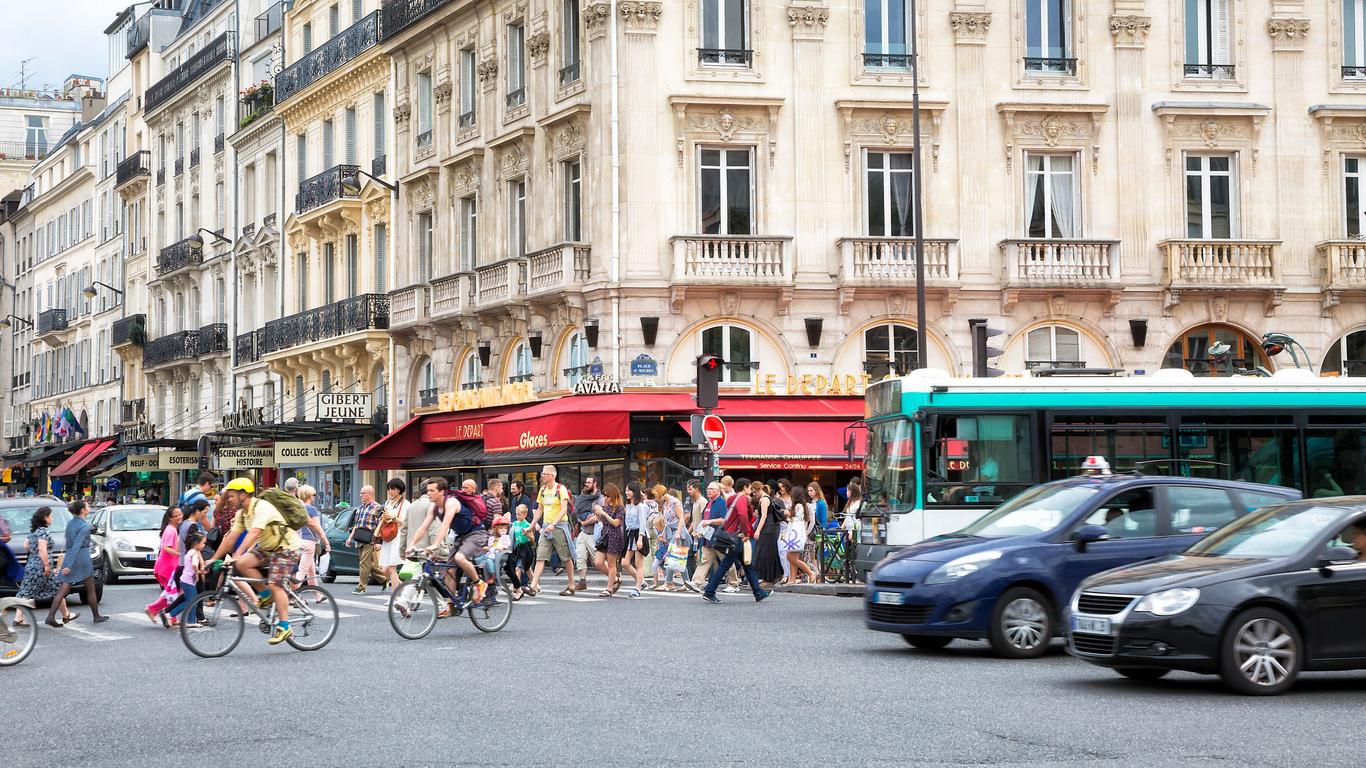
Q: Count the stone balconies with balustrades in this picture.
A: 9